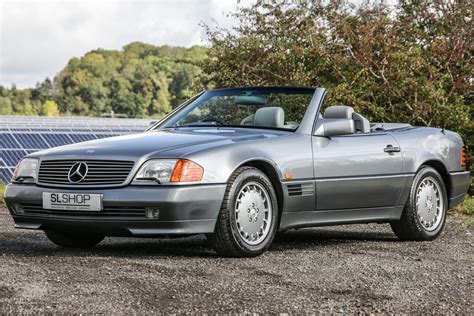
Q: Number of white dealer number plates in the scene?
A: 1